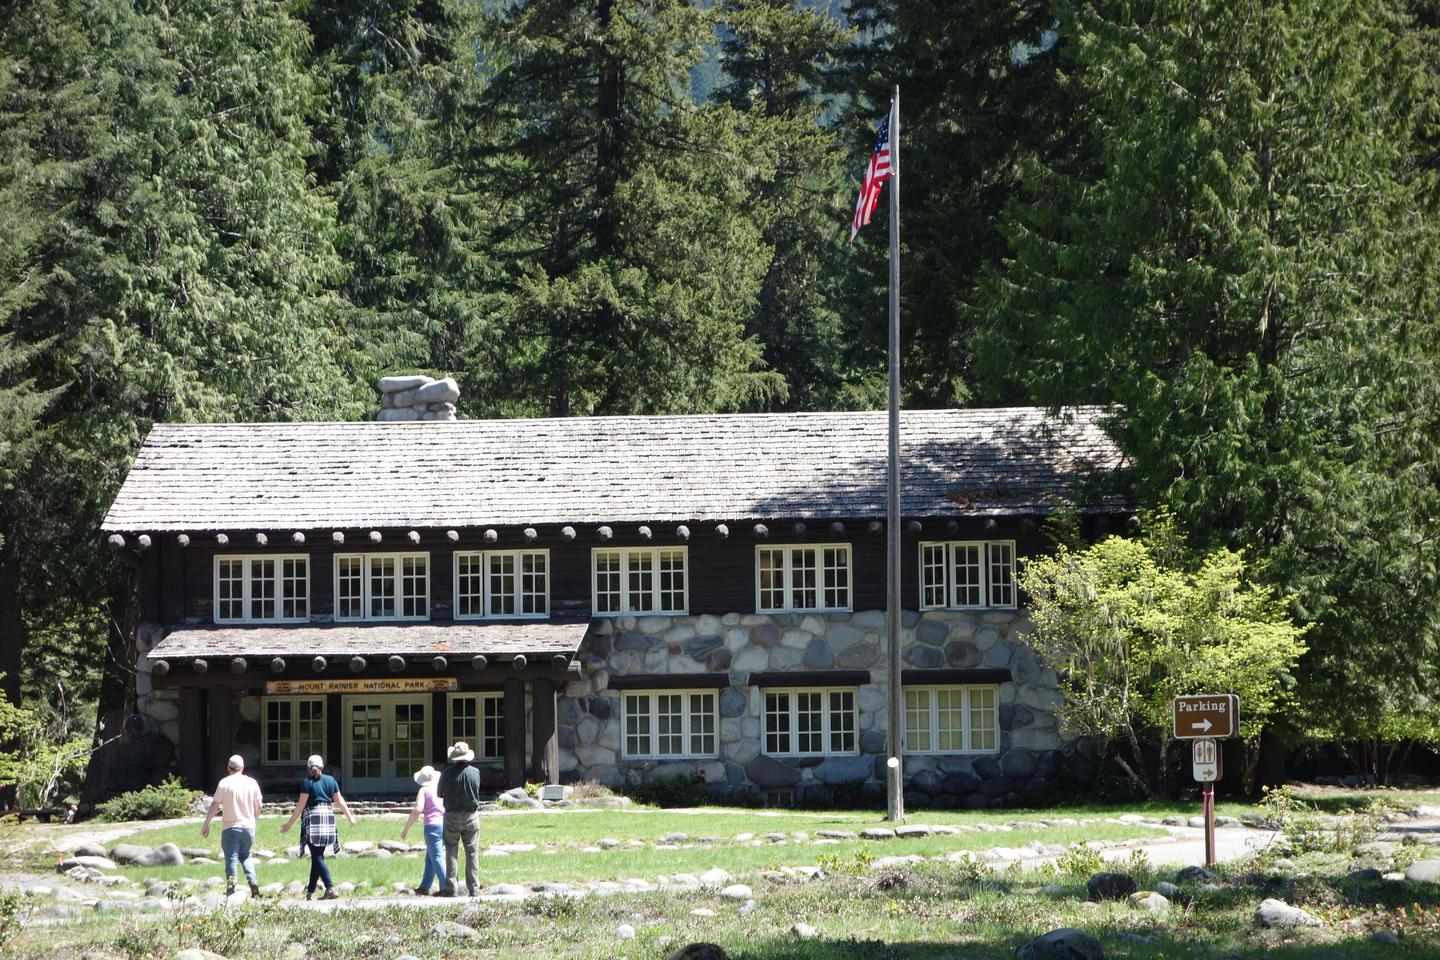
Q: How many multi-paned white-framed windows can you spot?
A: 11